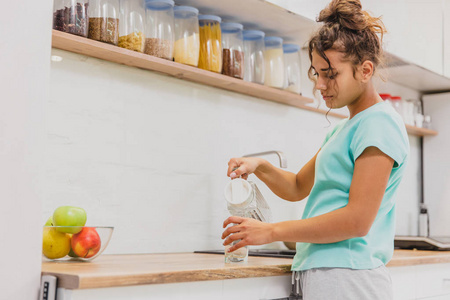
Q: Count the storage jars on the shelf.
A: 10